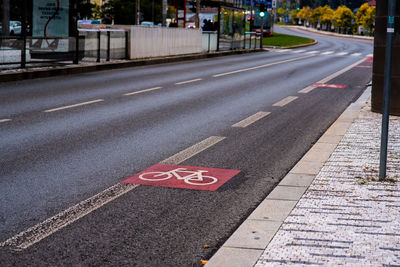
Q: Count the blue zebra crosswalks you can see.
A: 0